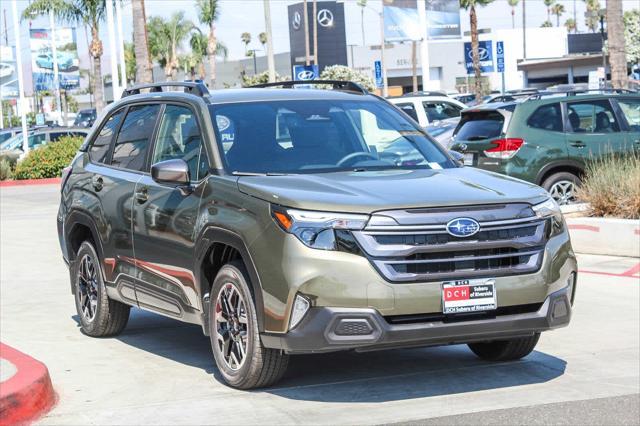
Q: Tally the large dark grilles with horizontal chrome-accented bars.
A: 1